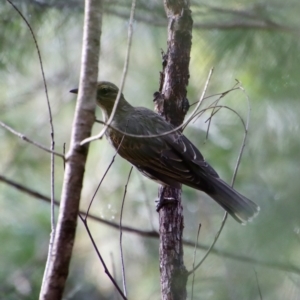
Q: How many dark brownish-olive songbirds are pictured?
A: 1